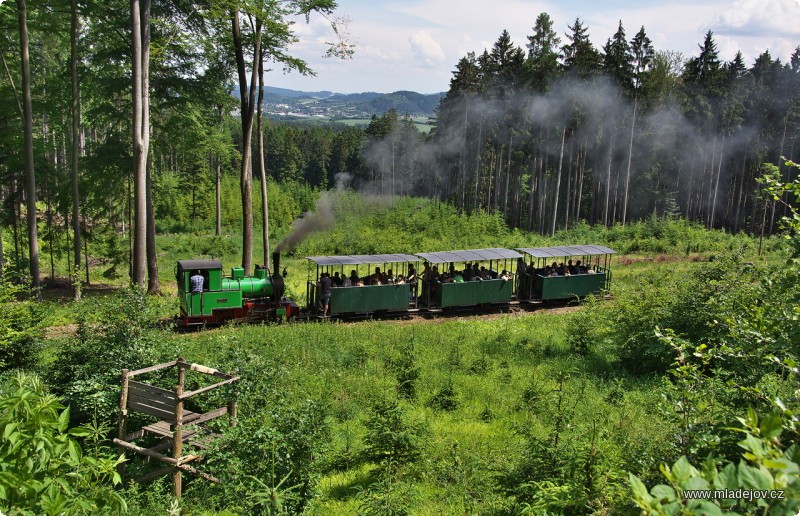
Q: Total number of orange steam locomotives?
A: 0